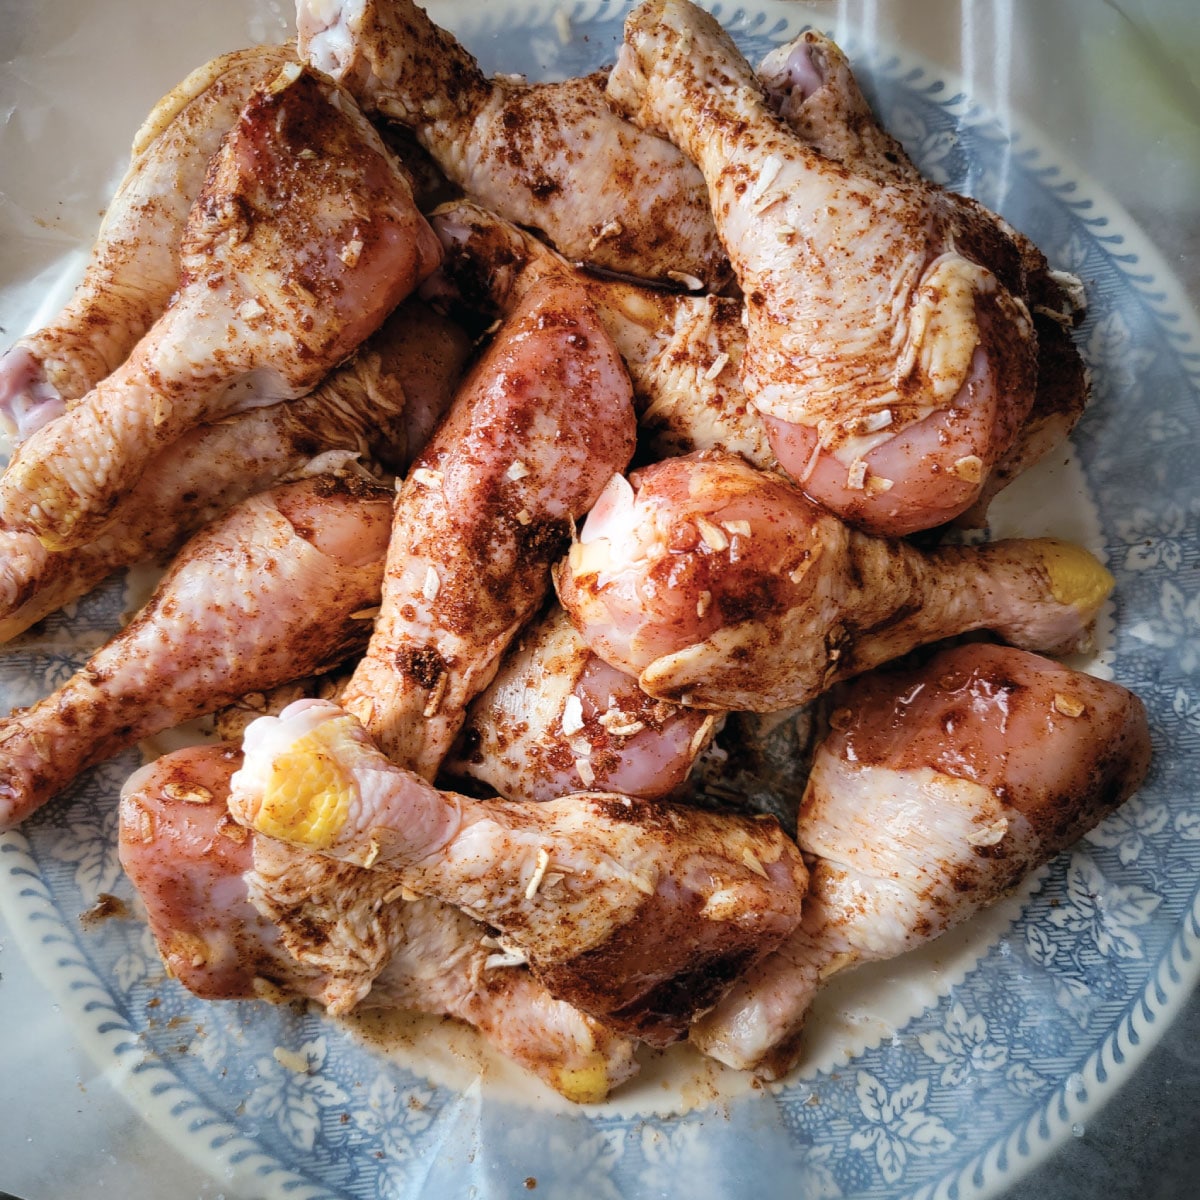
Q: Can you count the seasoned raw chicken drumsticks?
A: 14